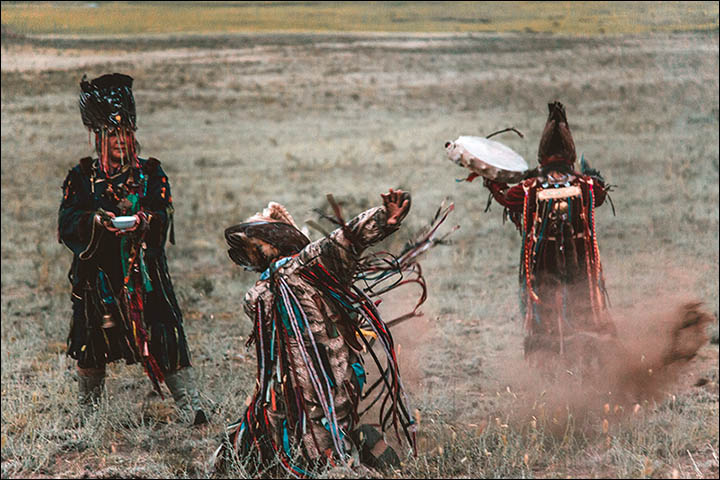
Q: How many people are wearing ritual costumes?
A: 3